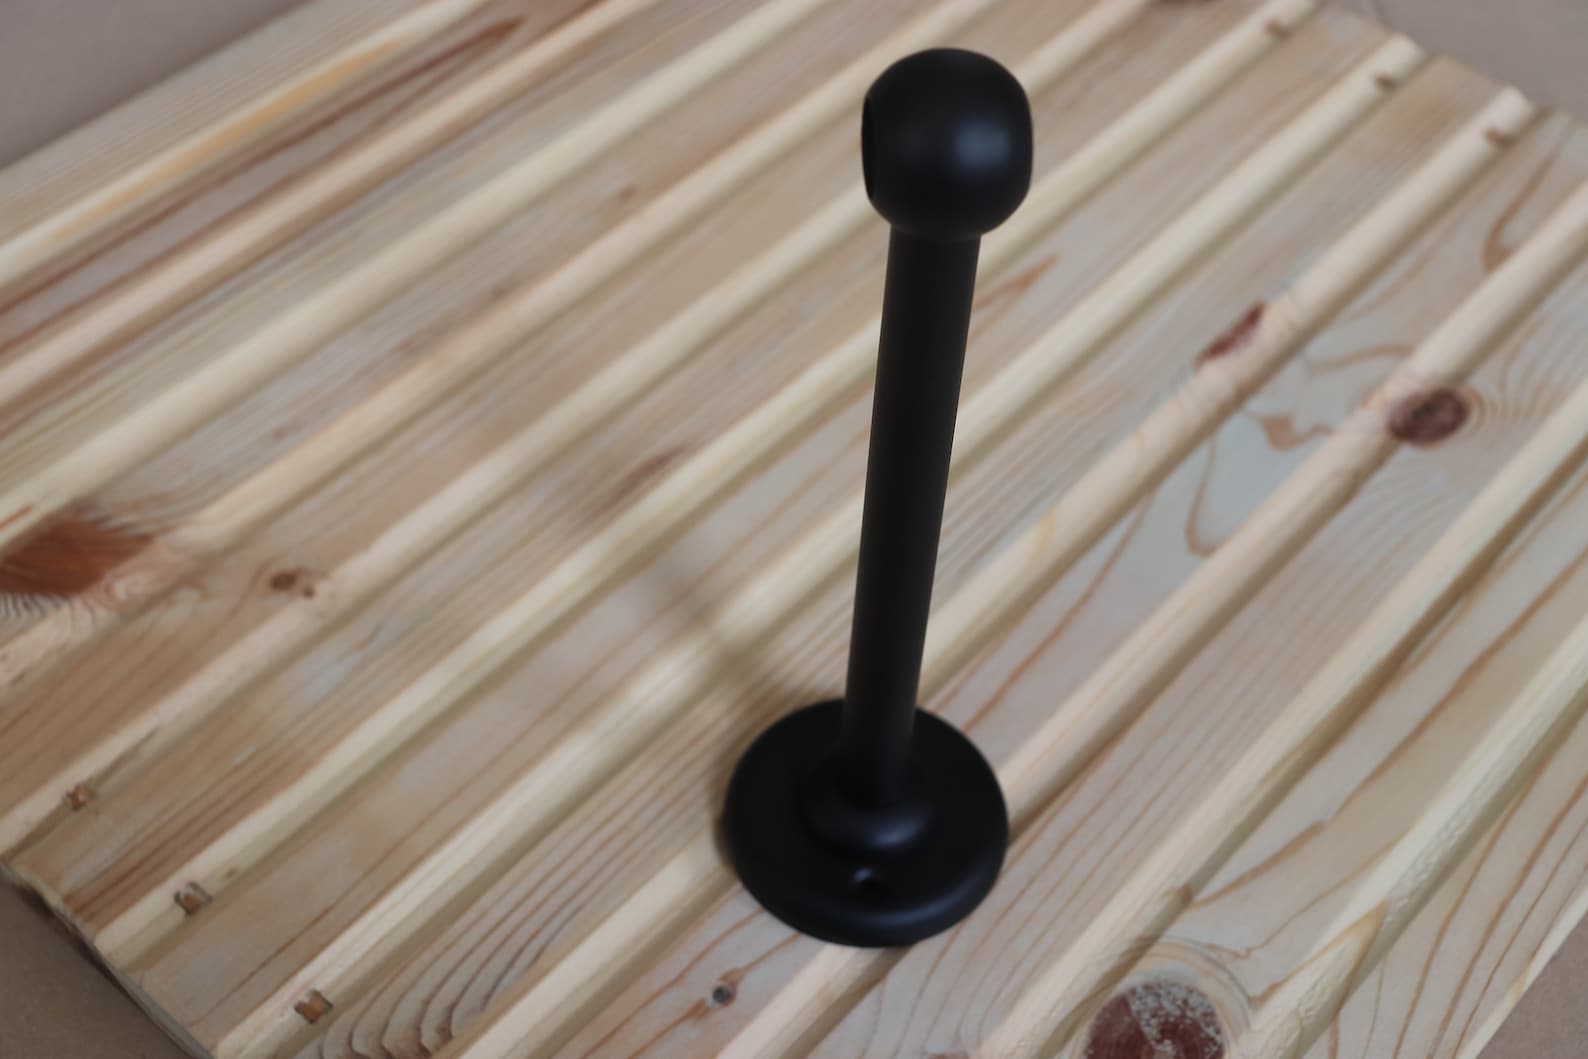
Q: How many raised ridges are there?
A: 11